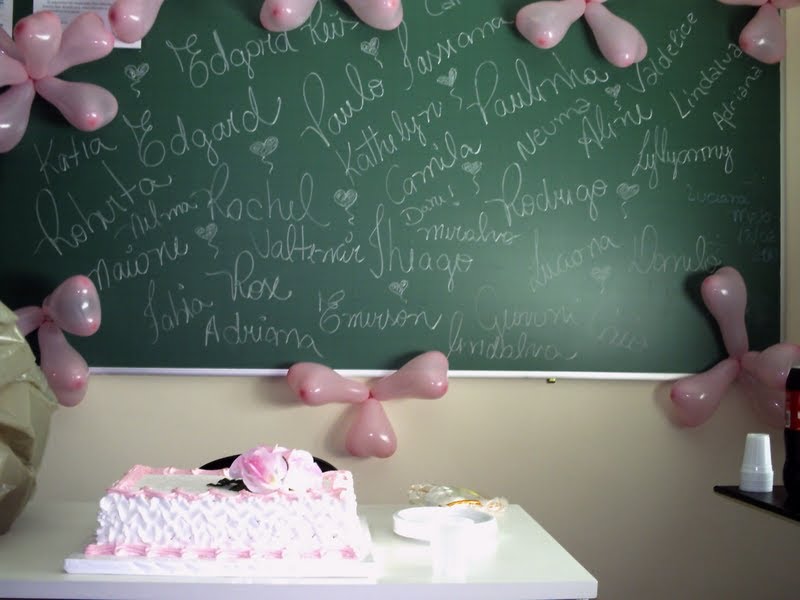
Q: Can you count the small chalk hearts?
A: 11